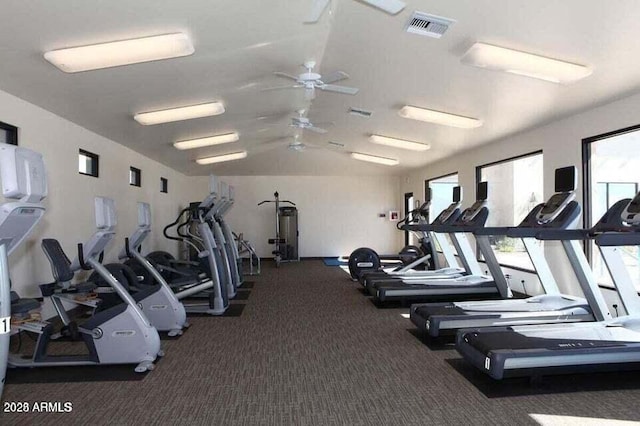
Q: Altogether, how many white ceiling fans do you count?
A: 4